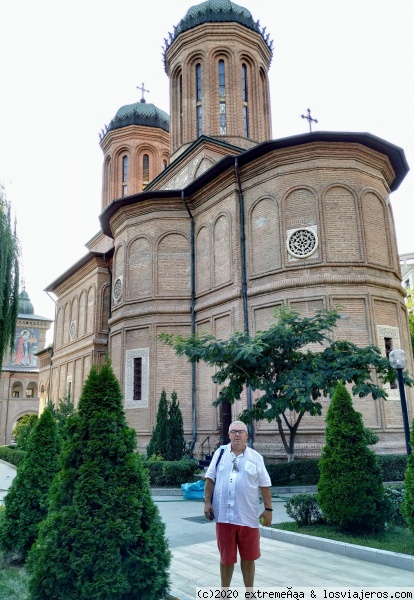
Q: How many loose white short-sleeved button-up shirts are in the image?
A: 1